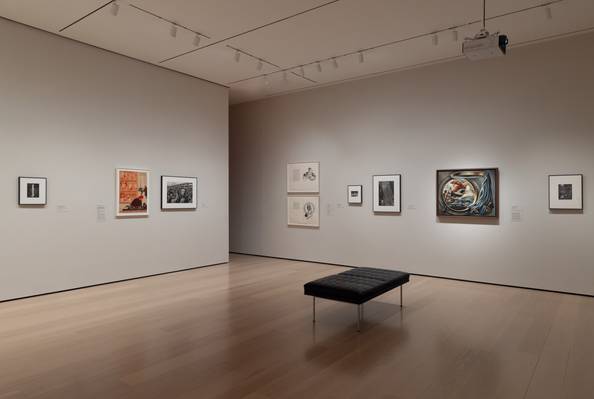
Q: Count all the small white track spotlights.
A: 14